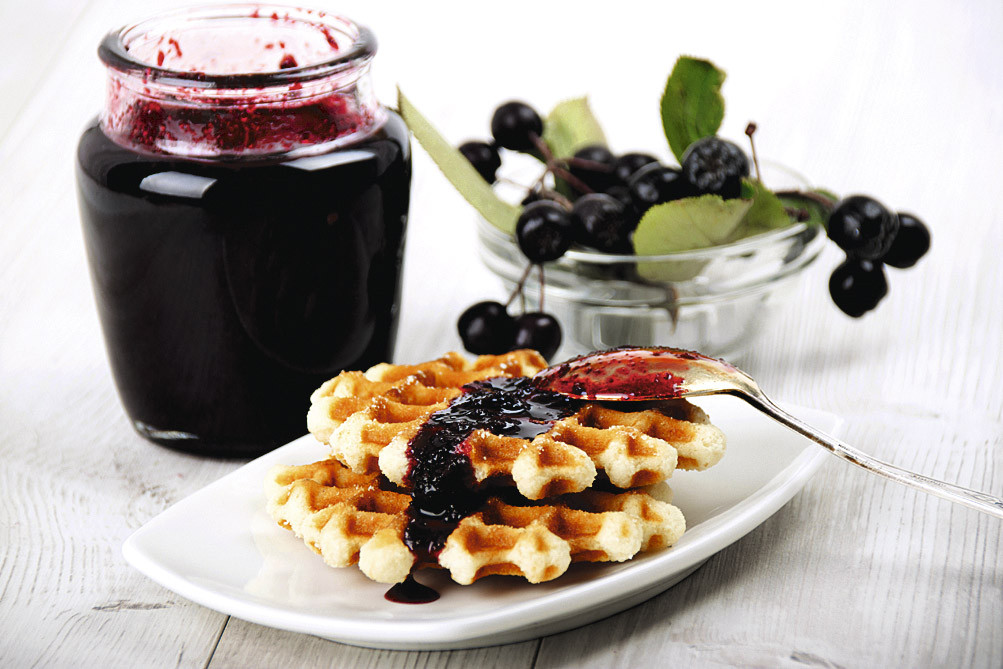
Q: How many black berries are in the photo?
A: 14